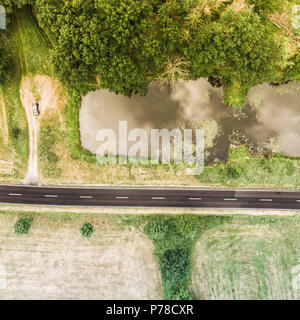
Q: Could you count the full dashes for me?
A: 8